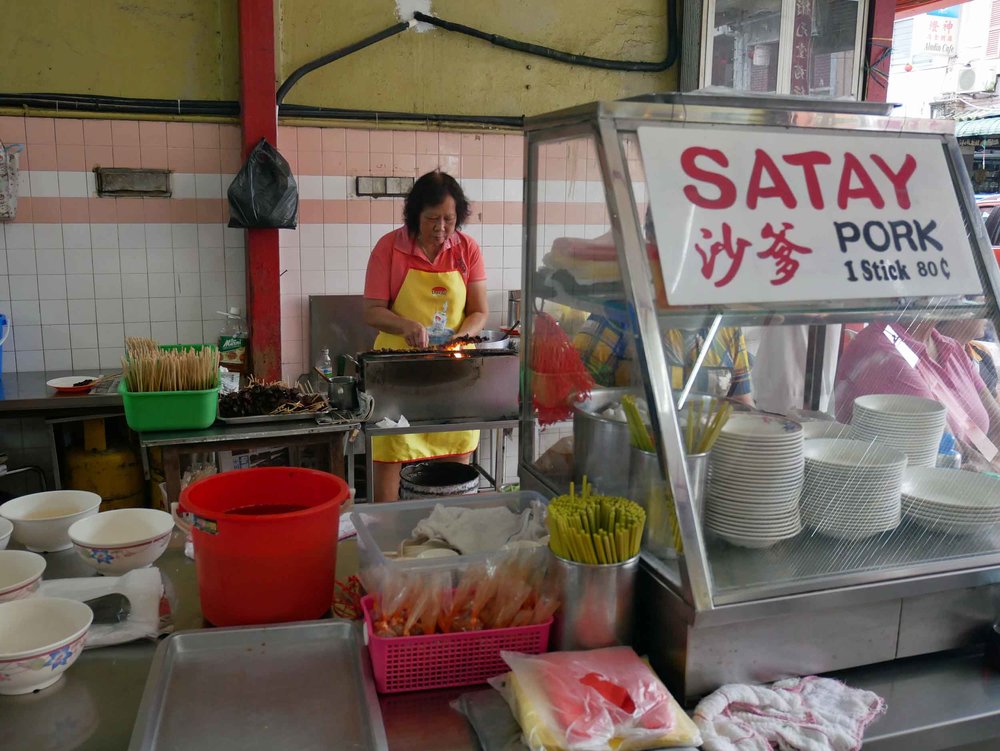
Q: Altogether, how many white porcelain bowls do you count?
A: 5